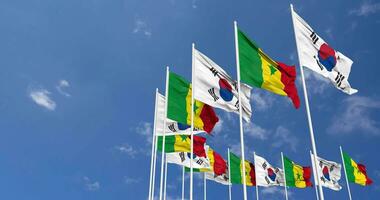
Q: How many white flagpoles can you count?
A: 14